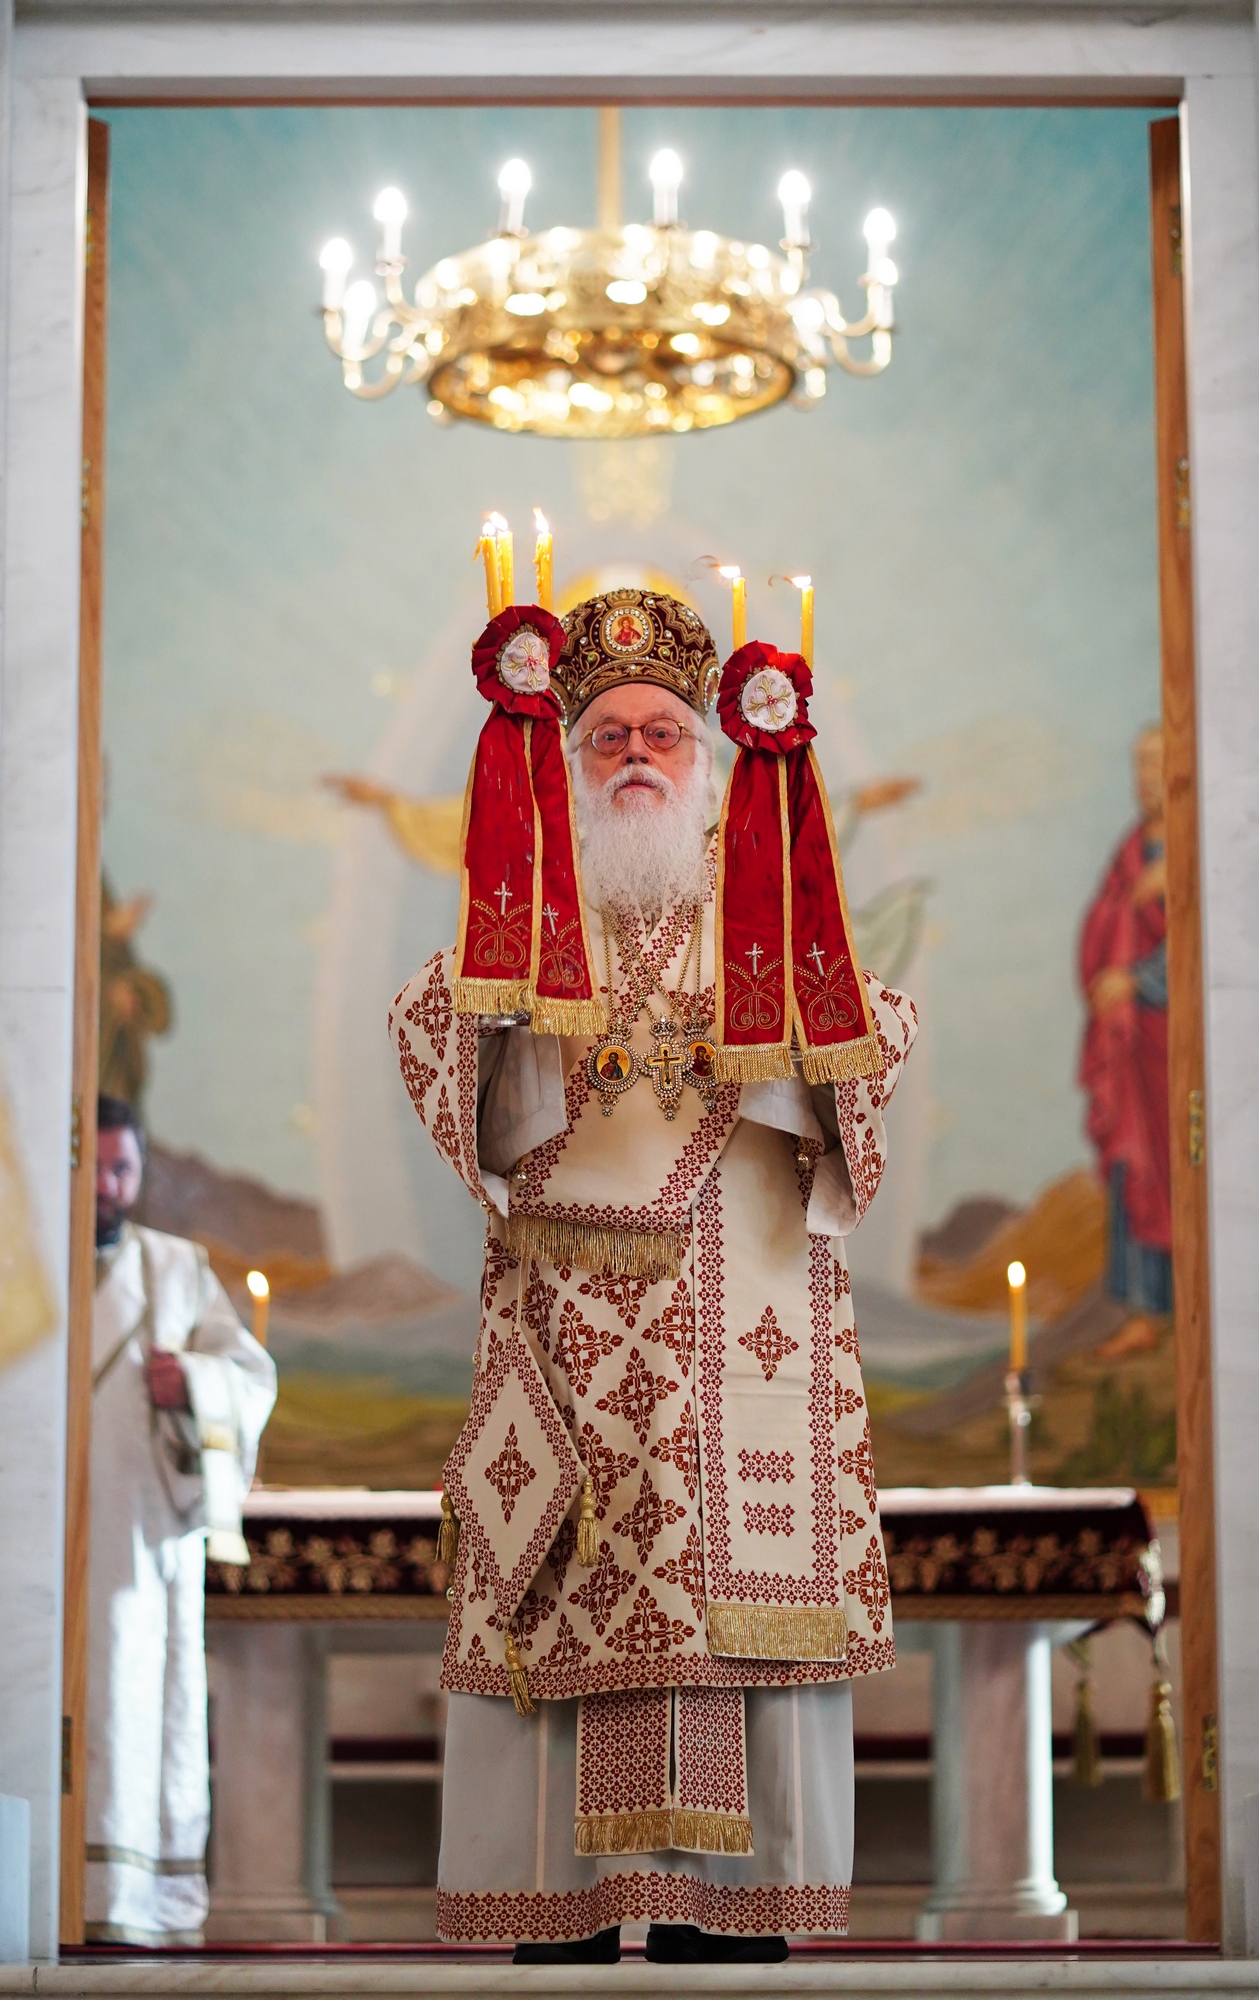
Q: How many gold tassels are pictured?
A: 5